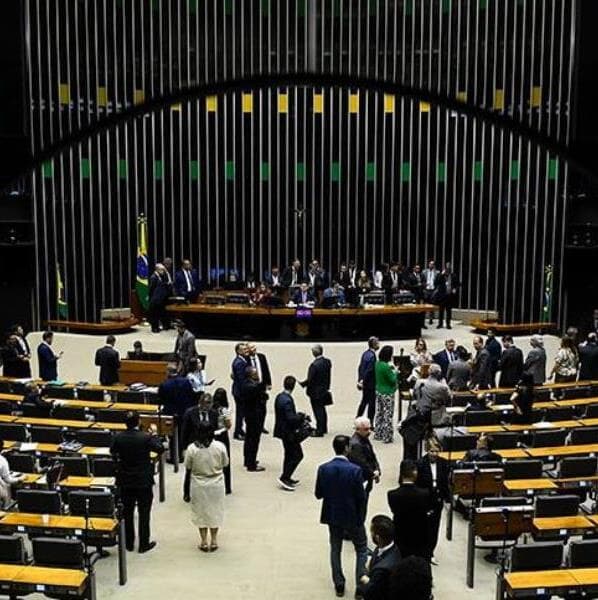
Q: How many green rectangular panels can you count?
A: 15